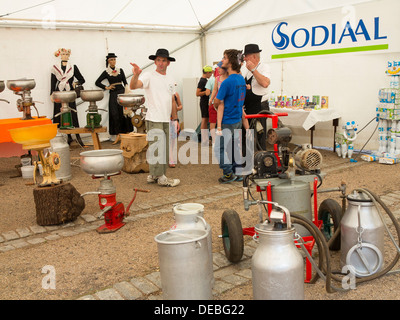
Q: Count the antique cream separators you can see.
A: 7